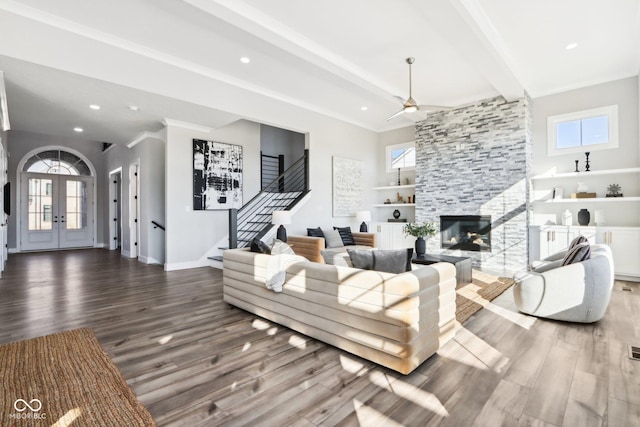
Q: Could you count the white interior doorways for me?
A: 2